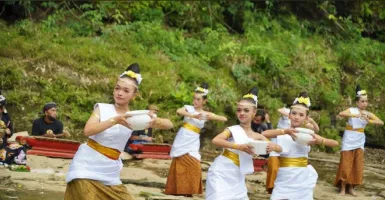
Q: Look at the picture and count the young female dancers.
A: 6